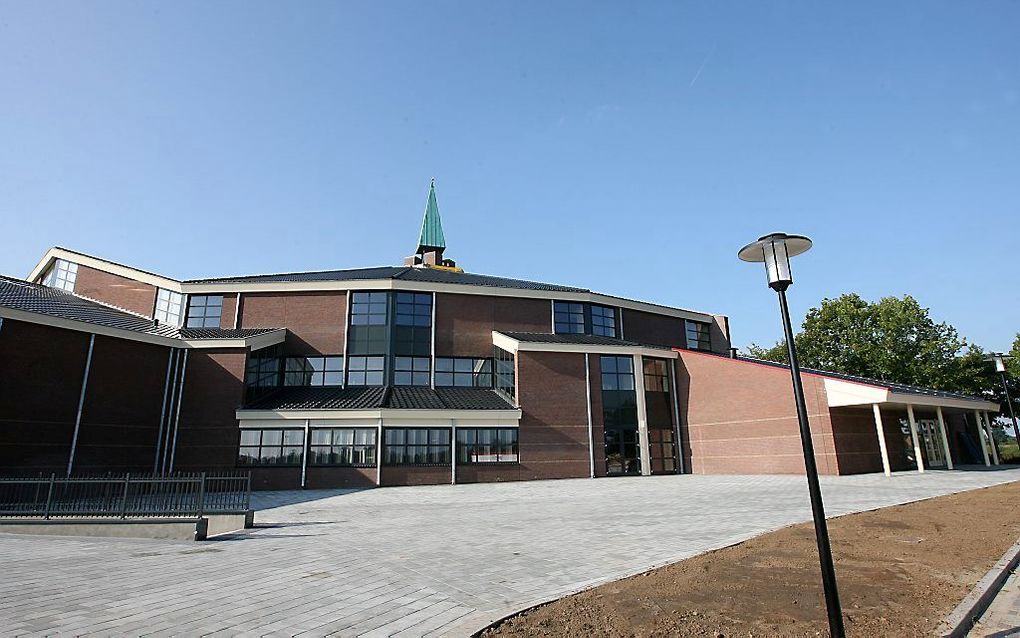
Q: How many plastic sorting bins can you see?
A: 0